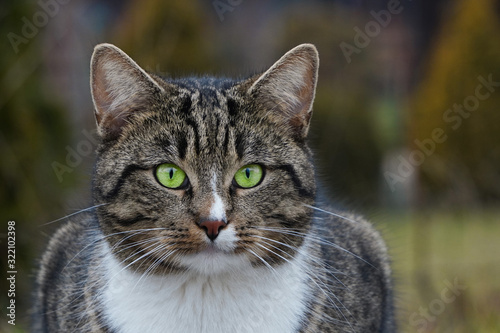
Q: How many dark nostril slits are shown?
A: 2